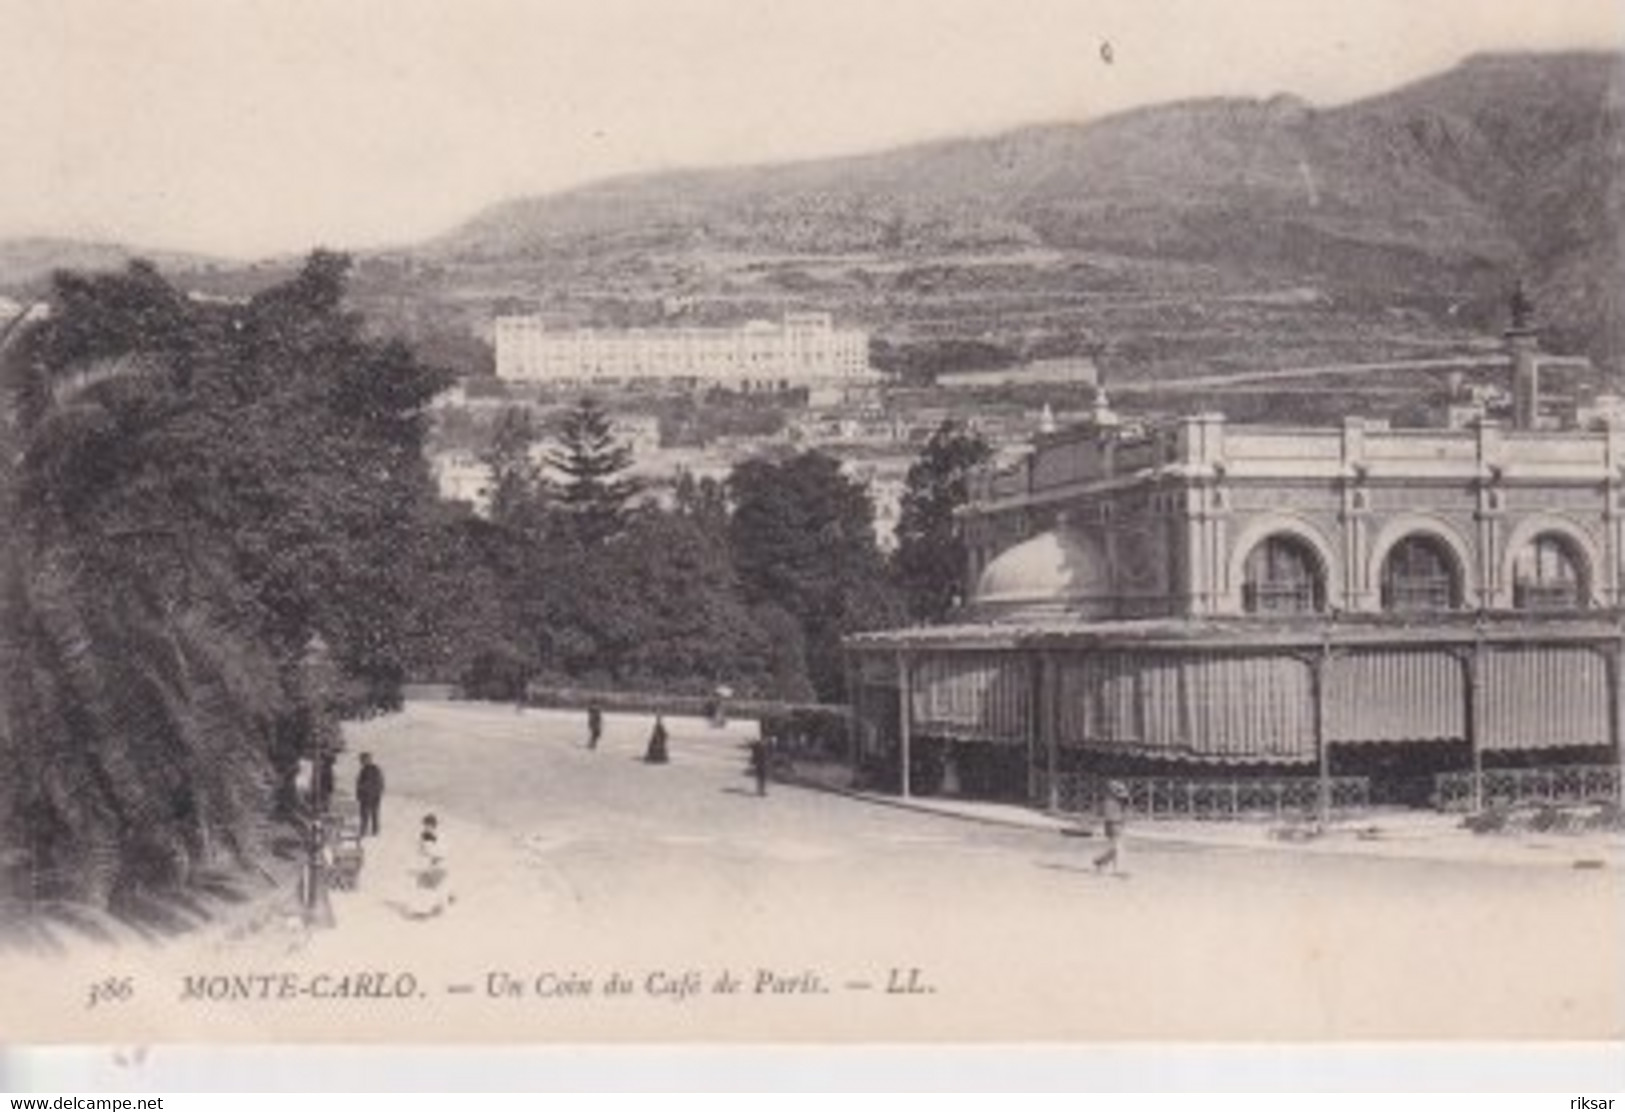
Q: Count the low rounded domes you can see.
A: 1